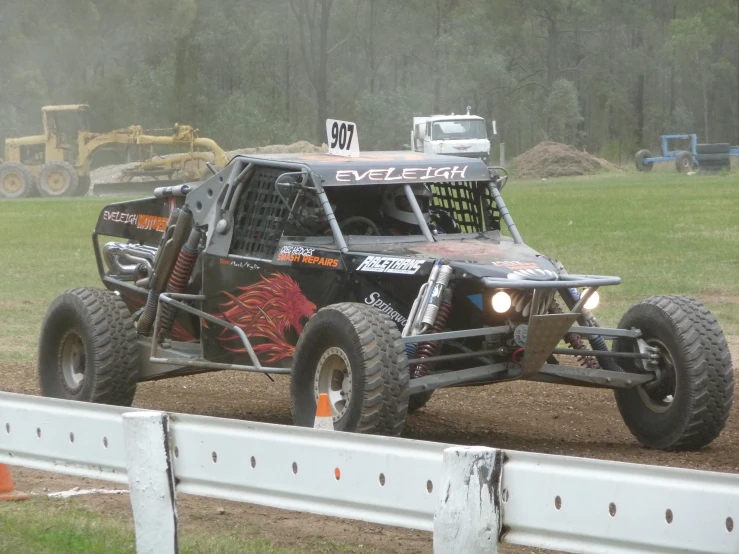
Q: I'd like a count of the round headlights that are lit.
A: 2